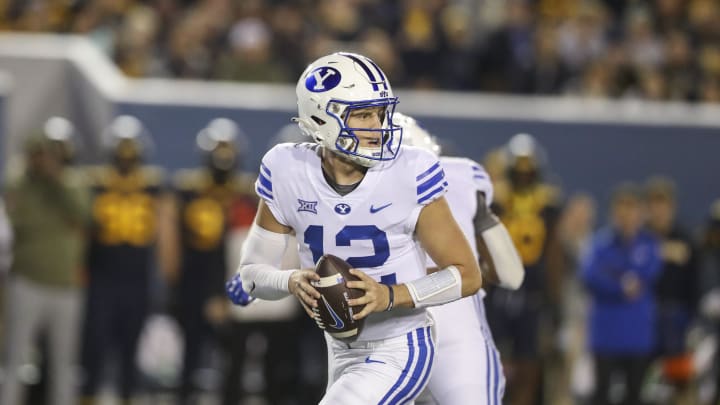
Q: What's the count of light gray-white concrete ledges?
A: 1